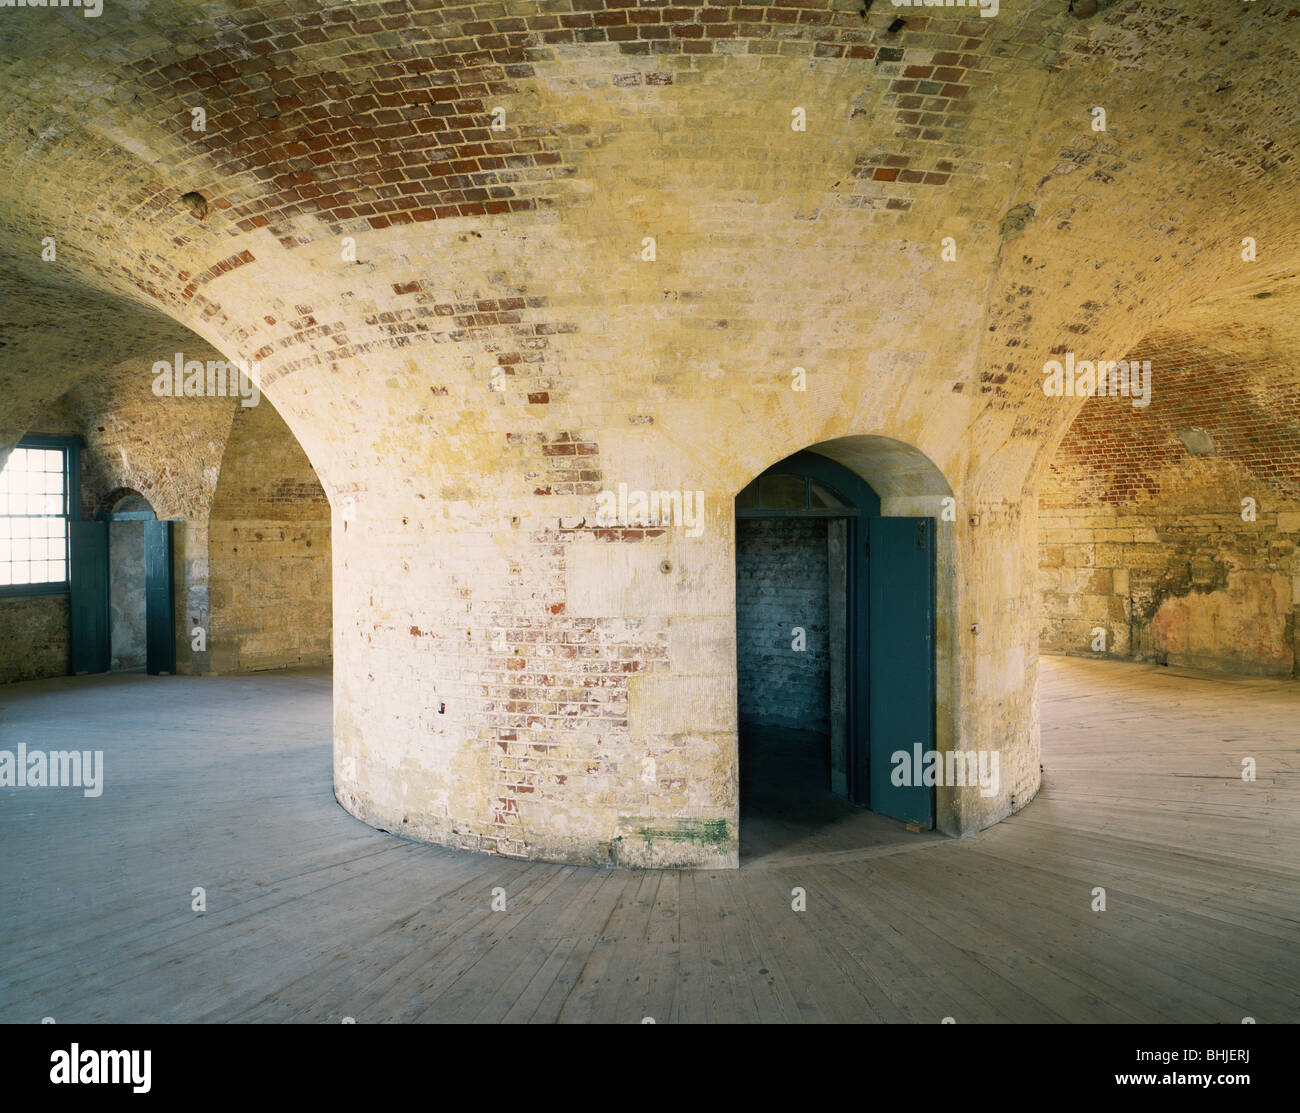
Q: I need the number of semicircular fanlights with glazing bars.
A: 1